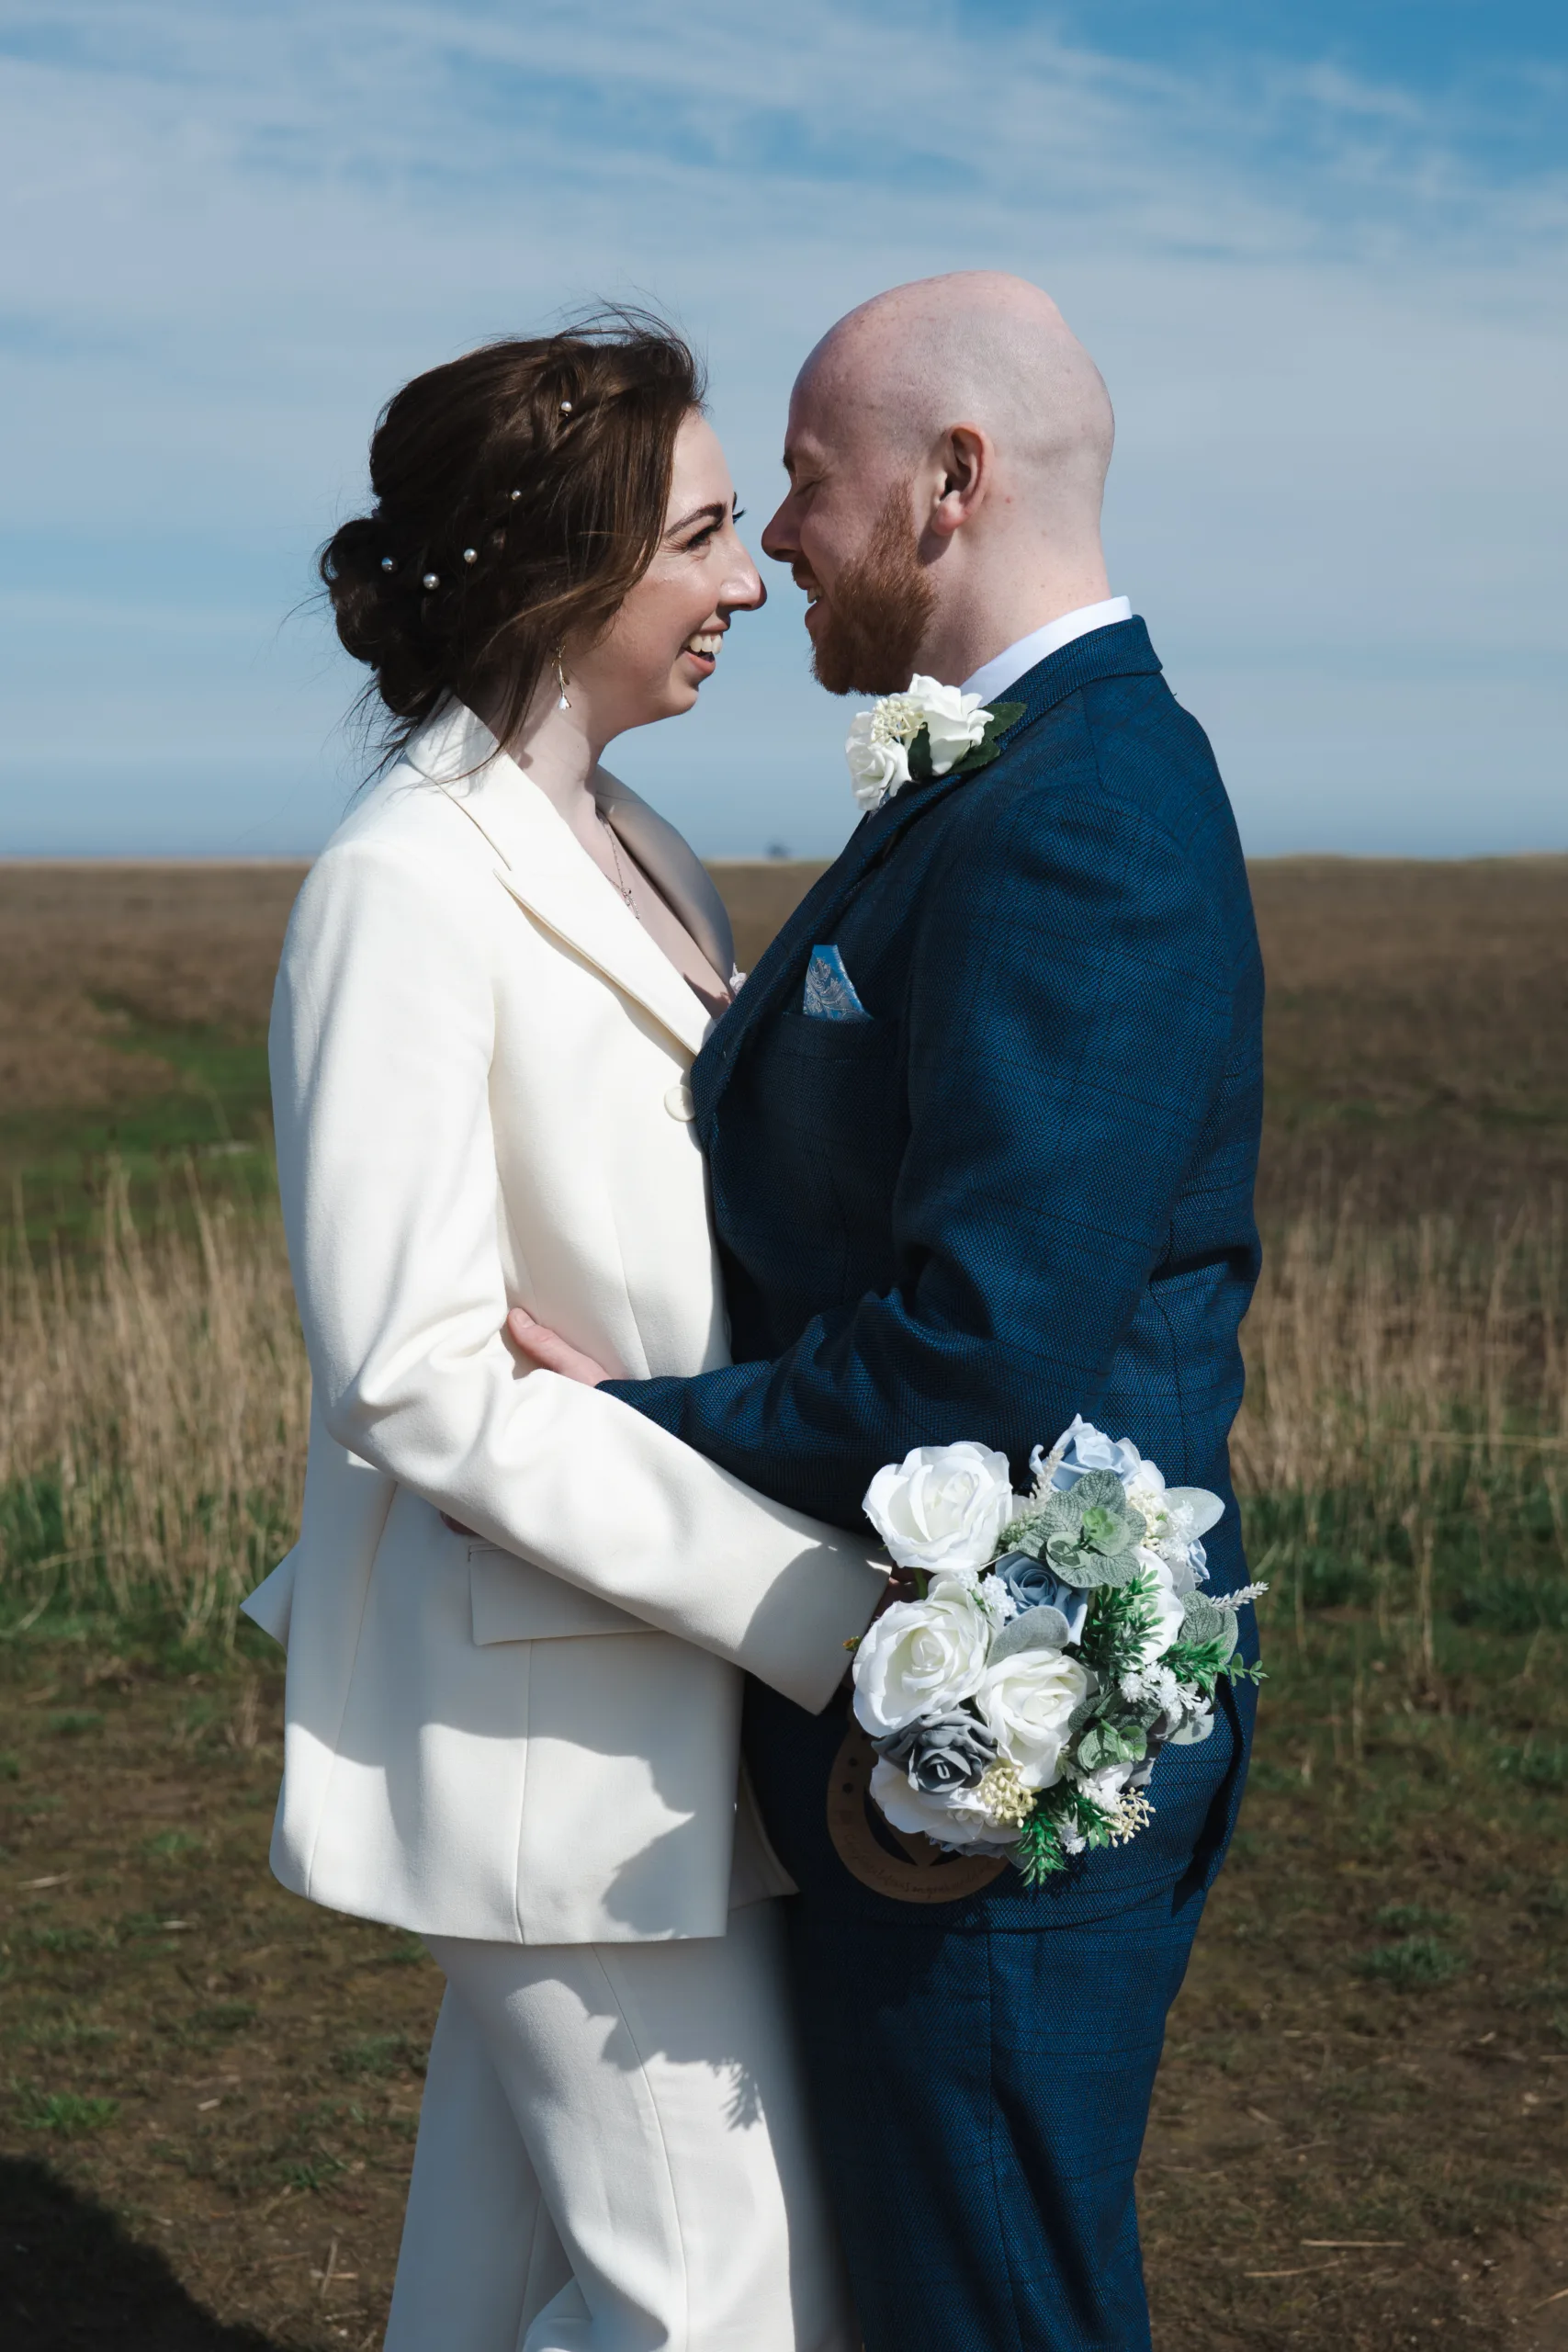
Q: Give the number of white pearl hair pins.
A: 5